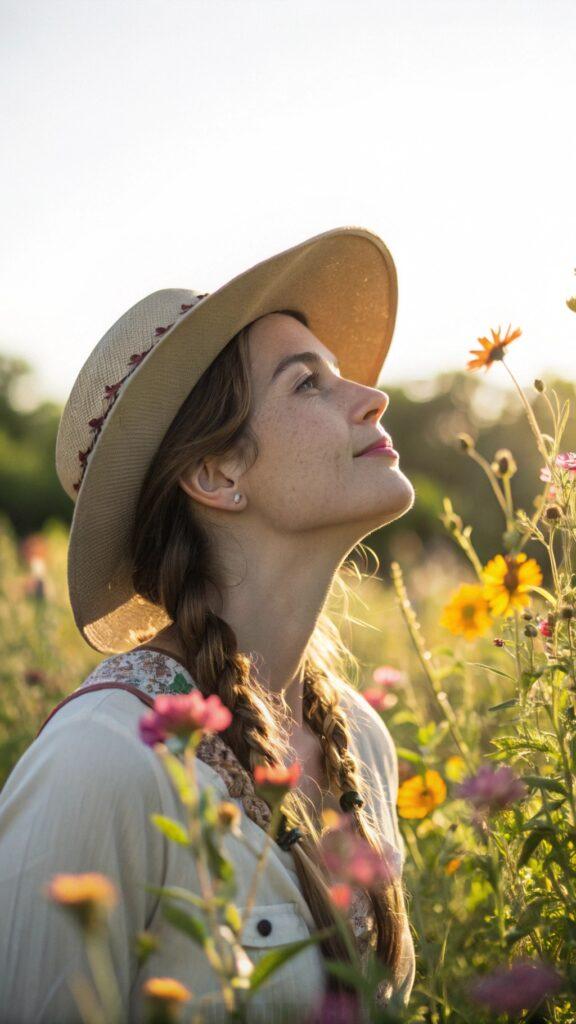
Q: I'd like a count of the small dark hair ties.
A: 2